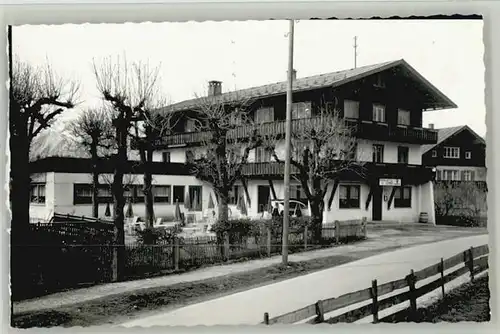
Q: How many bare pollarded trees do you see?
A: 6